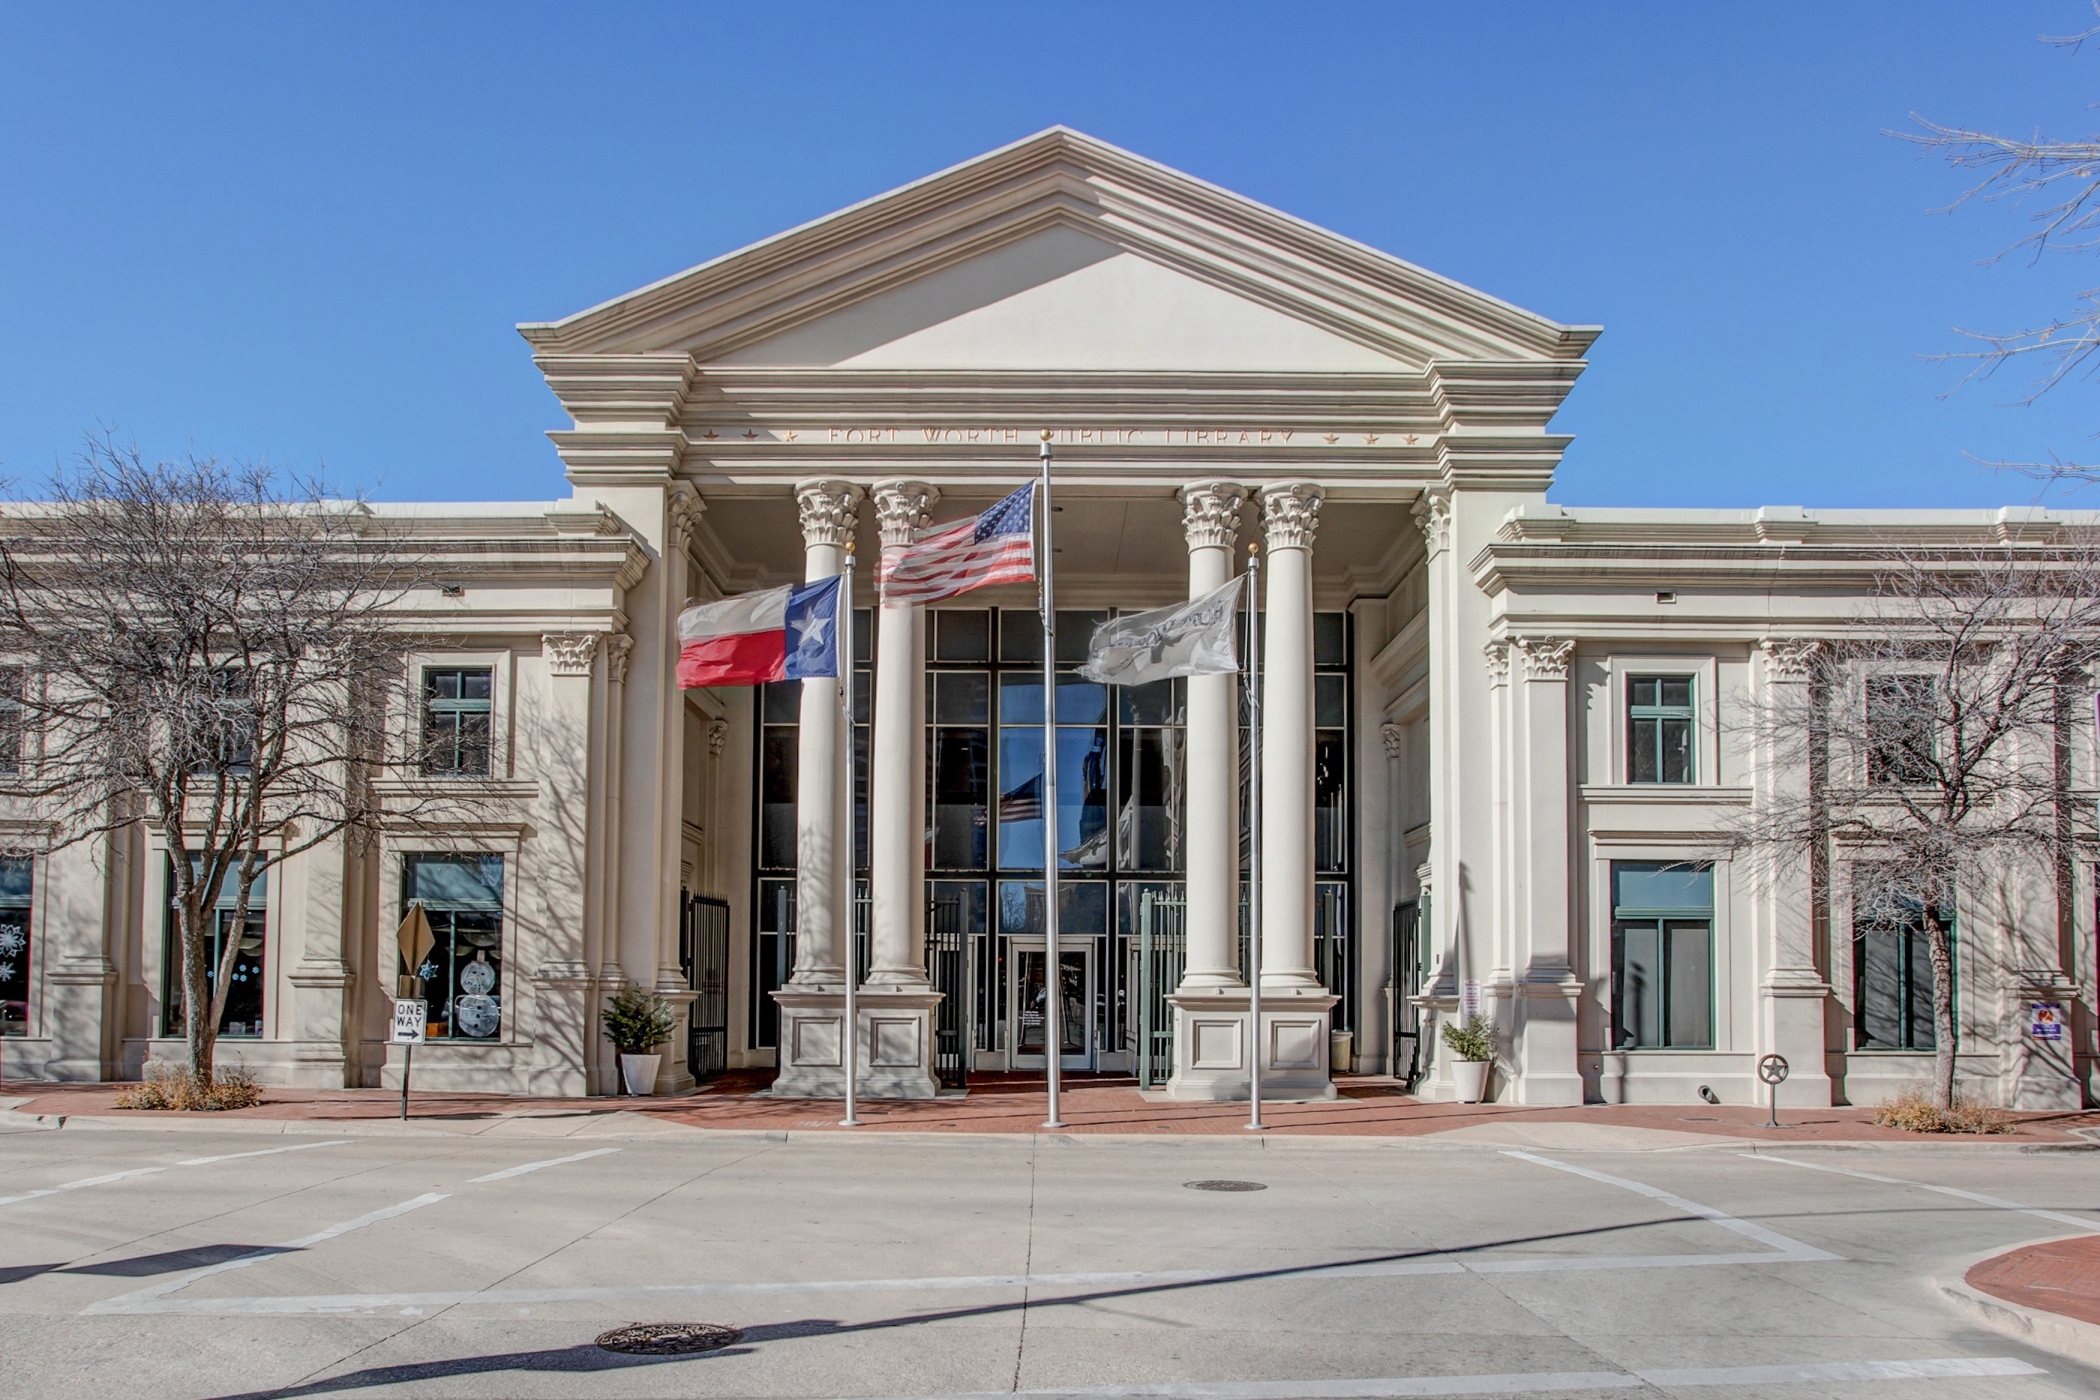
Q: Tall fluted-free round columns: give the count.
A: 4